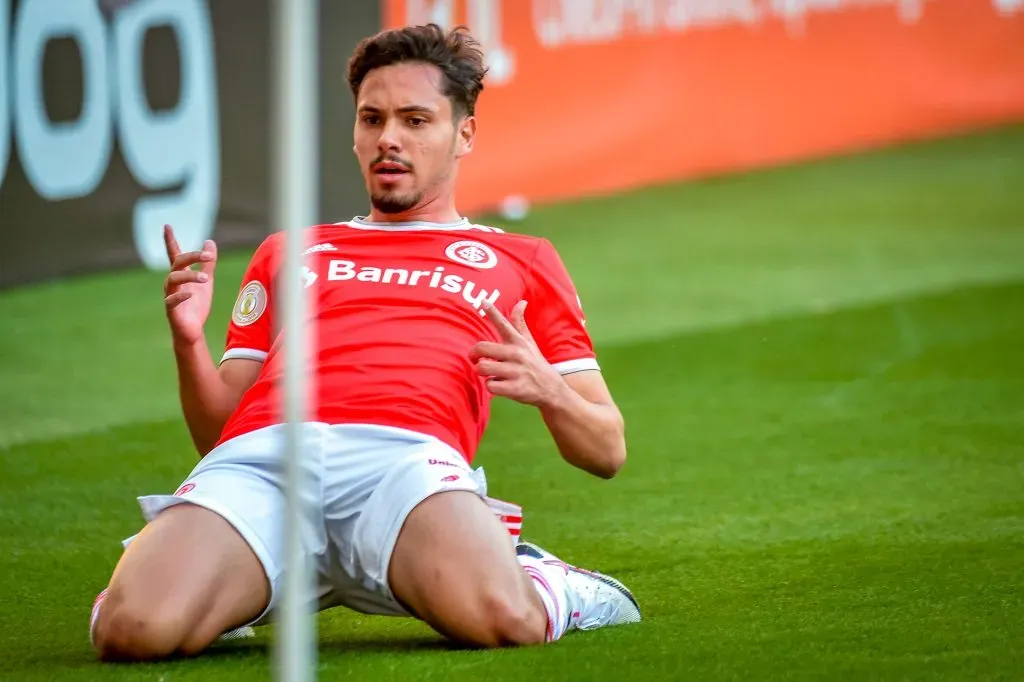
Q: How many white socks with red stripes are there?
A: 2